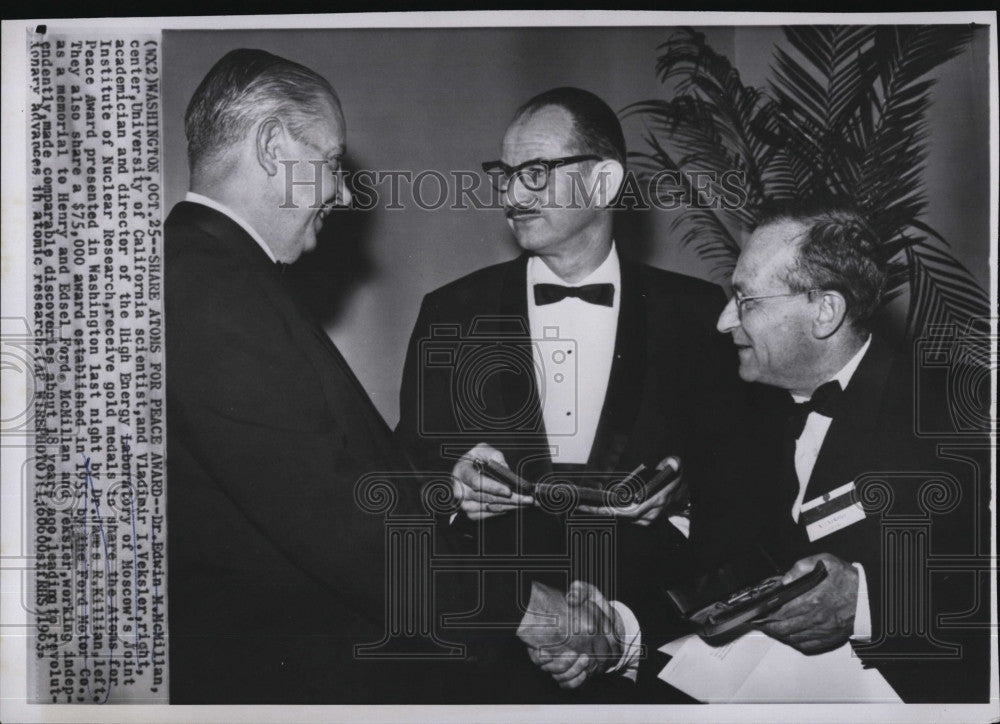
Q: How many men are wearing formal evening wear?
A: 3